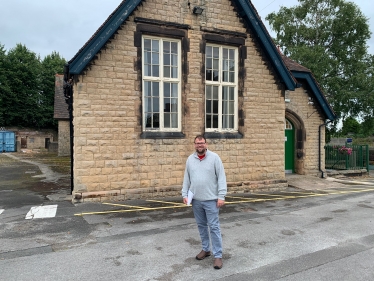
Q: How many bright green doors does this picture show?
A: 1